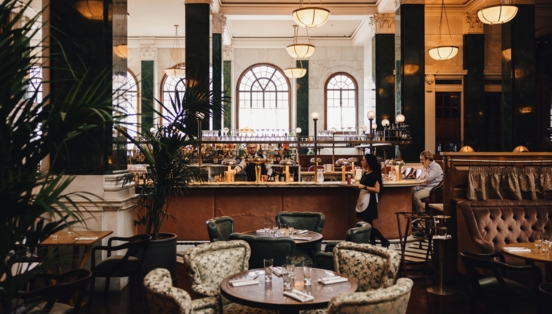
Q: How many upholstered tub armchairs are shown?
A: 8